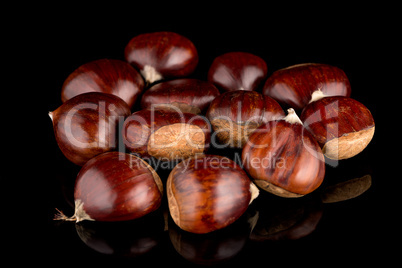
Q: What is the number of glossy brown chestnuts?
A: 12